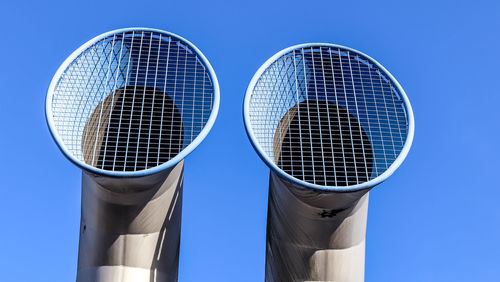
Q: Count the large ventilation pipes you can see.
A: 2